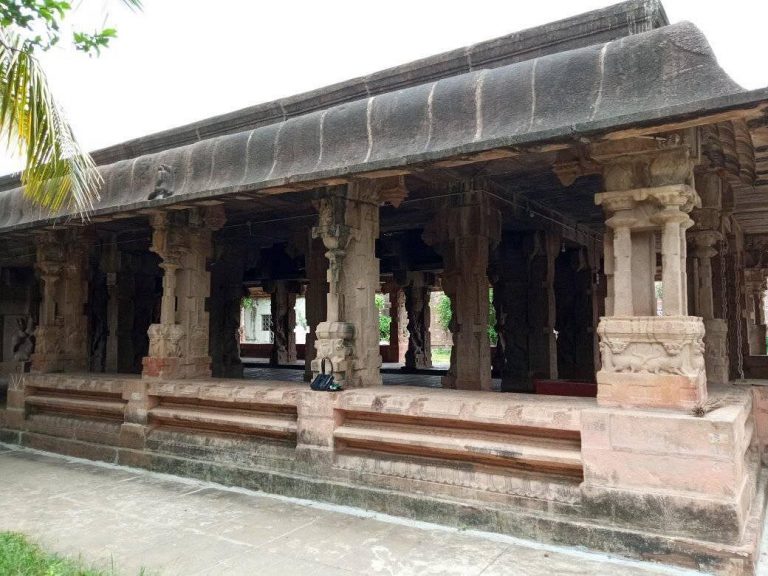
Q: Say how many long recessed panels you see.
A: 3